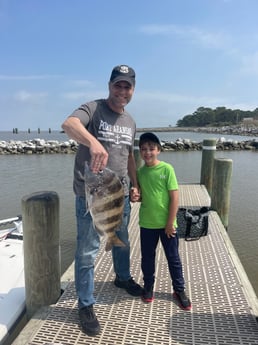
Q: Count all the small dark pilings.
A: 5